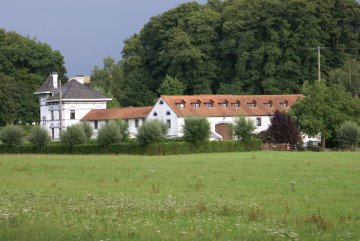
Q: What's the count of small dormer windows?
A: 8